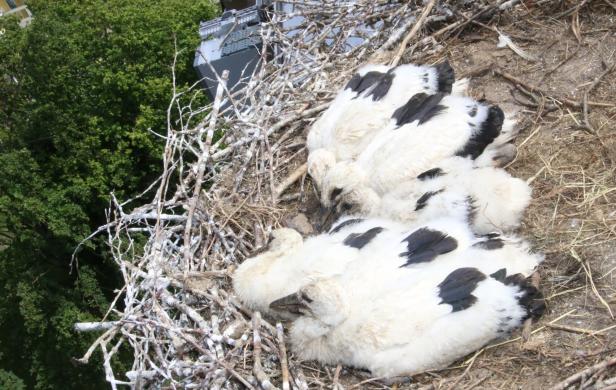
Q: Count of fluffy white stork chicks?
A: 5